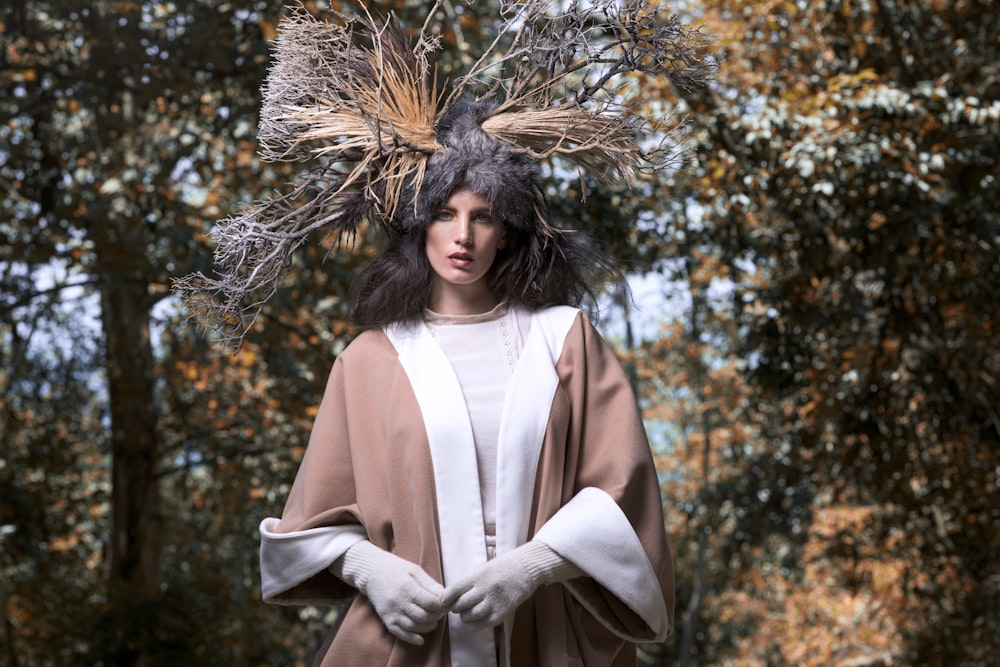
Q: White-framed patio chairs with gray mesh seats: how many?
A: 0